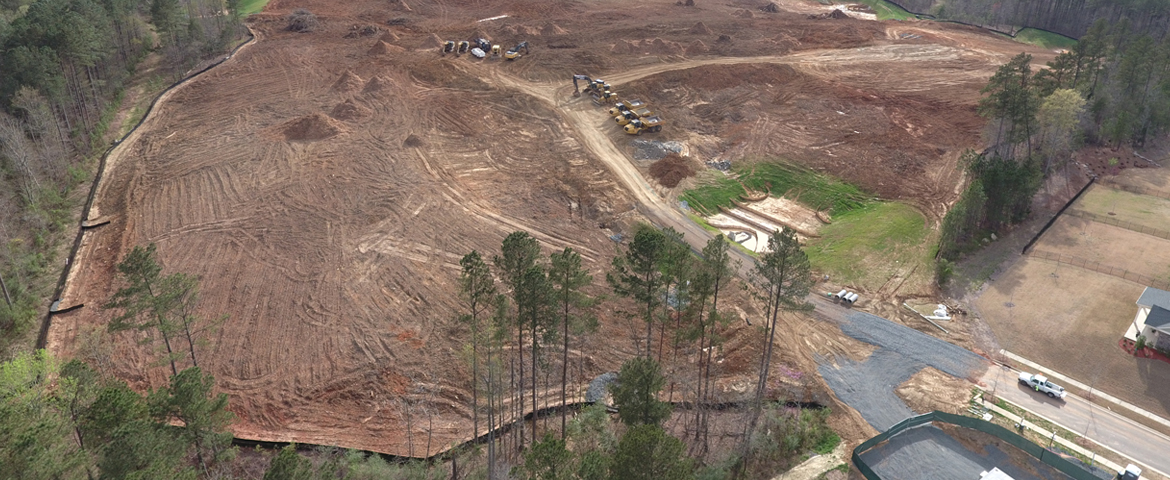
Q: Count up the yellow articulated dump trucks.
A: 3